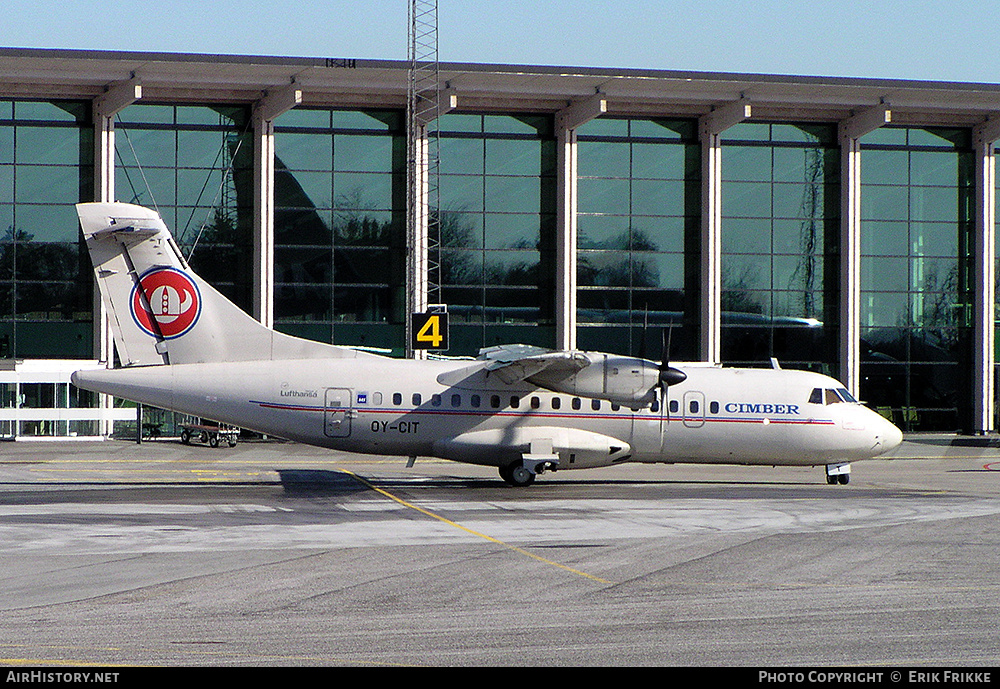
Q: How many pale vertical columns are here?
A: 7